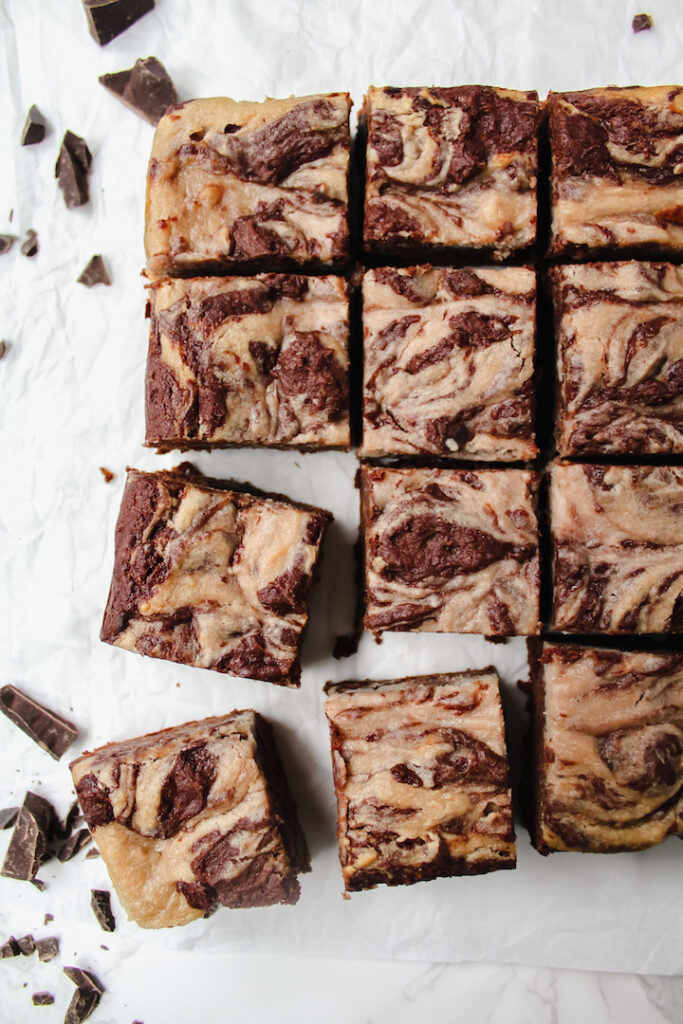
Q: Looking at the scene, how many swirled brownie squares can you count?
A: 12